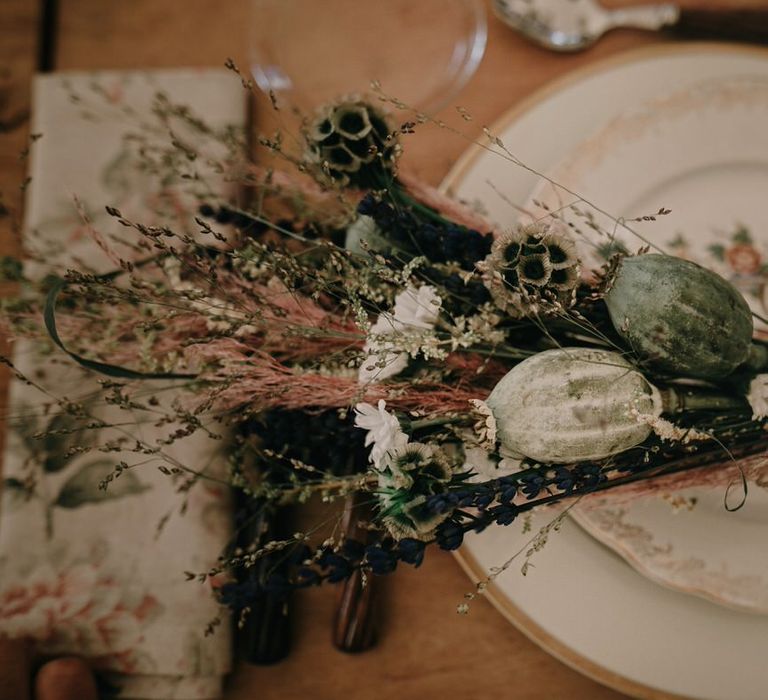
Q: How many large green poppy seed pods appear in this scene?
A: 2